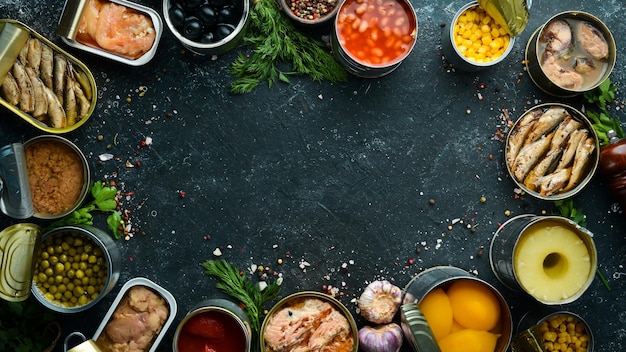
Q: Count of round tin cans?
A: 12